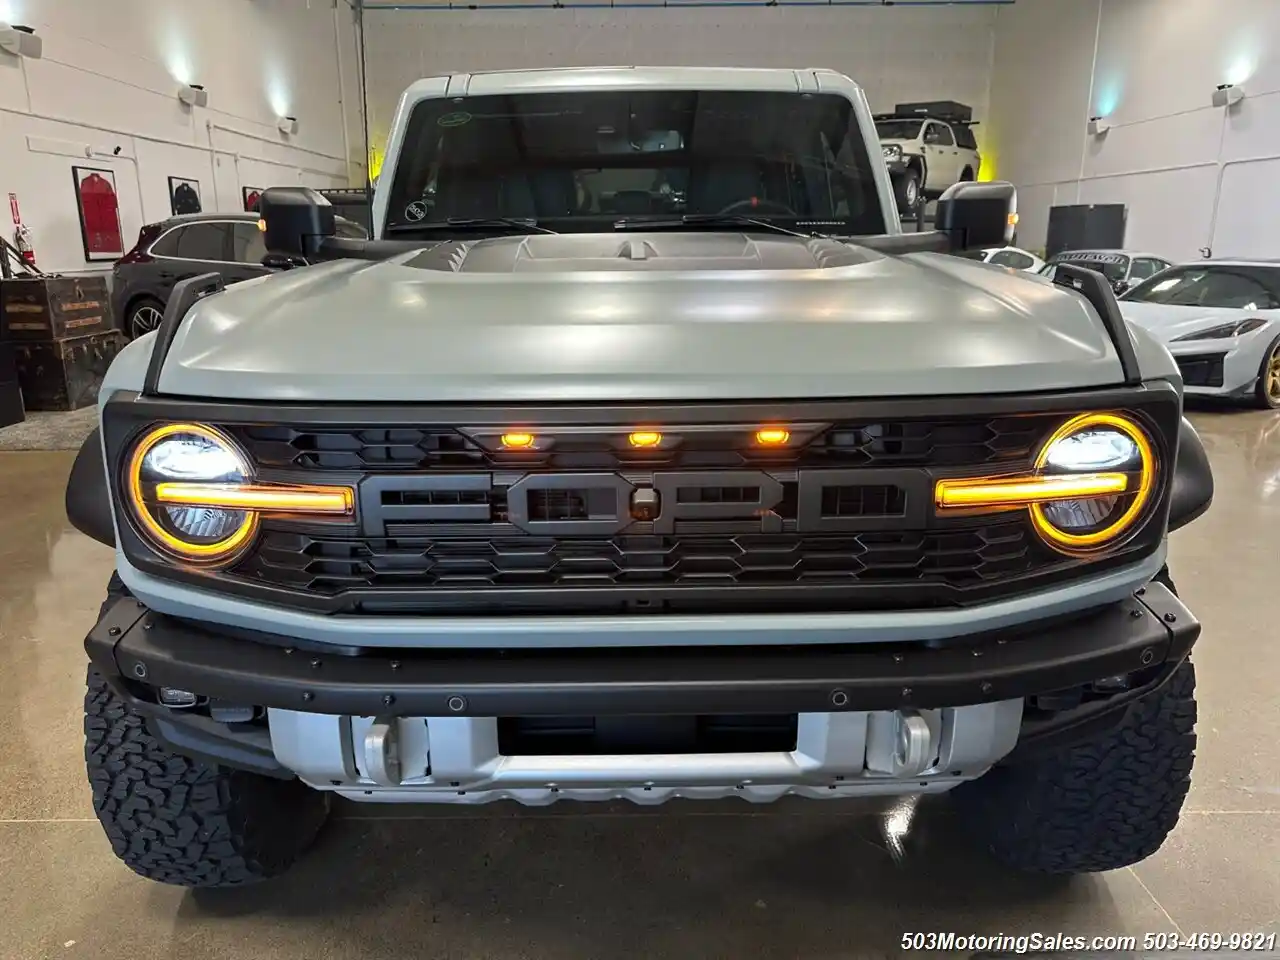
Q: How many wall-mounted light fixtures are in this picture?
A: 5